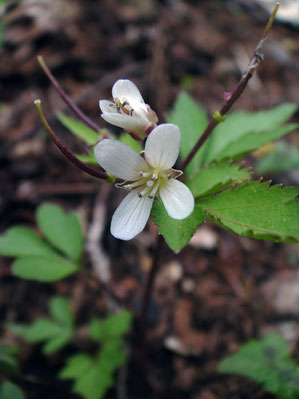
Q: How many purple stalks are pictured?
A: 3